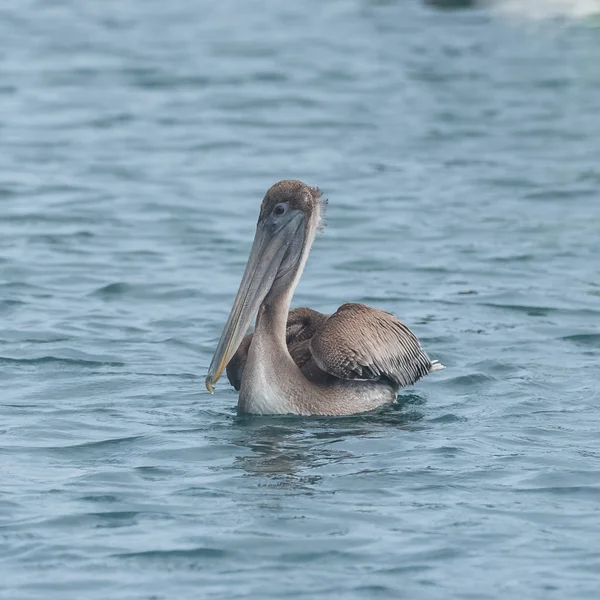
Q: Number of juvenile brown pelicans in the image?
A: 1